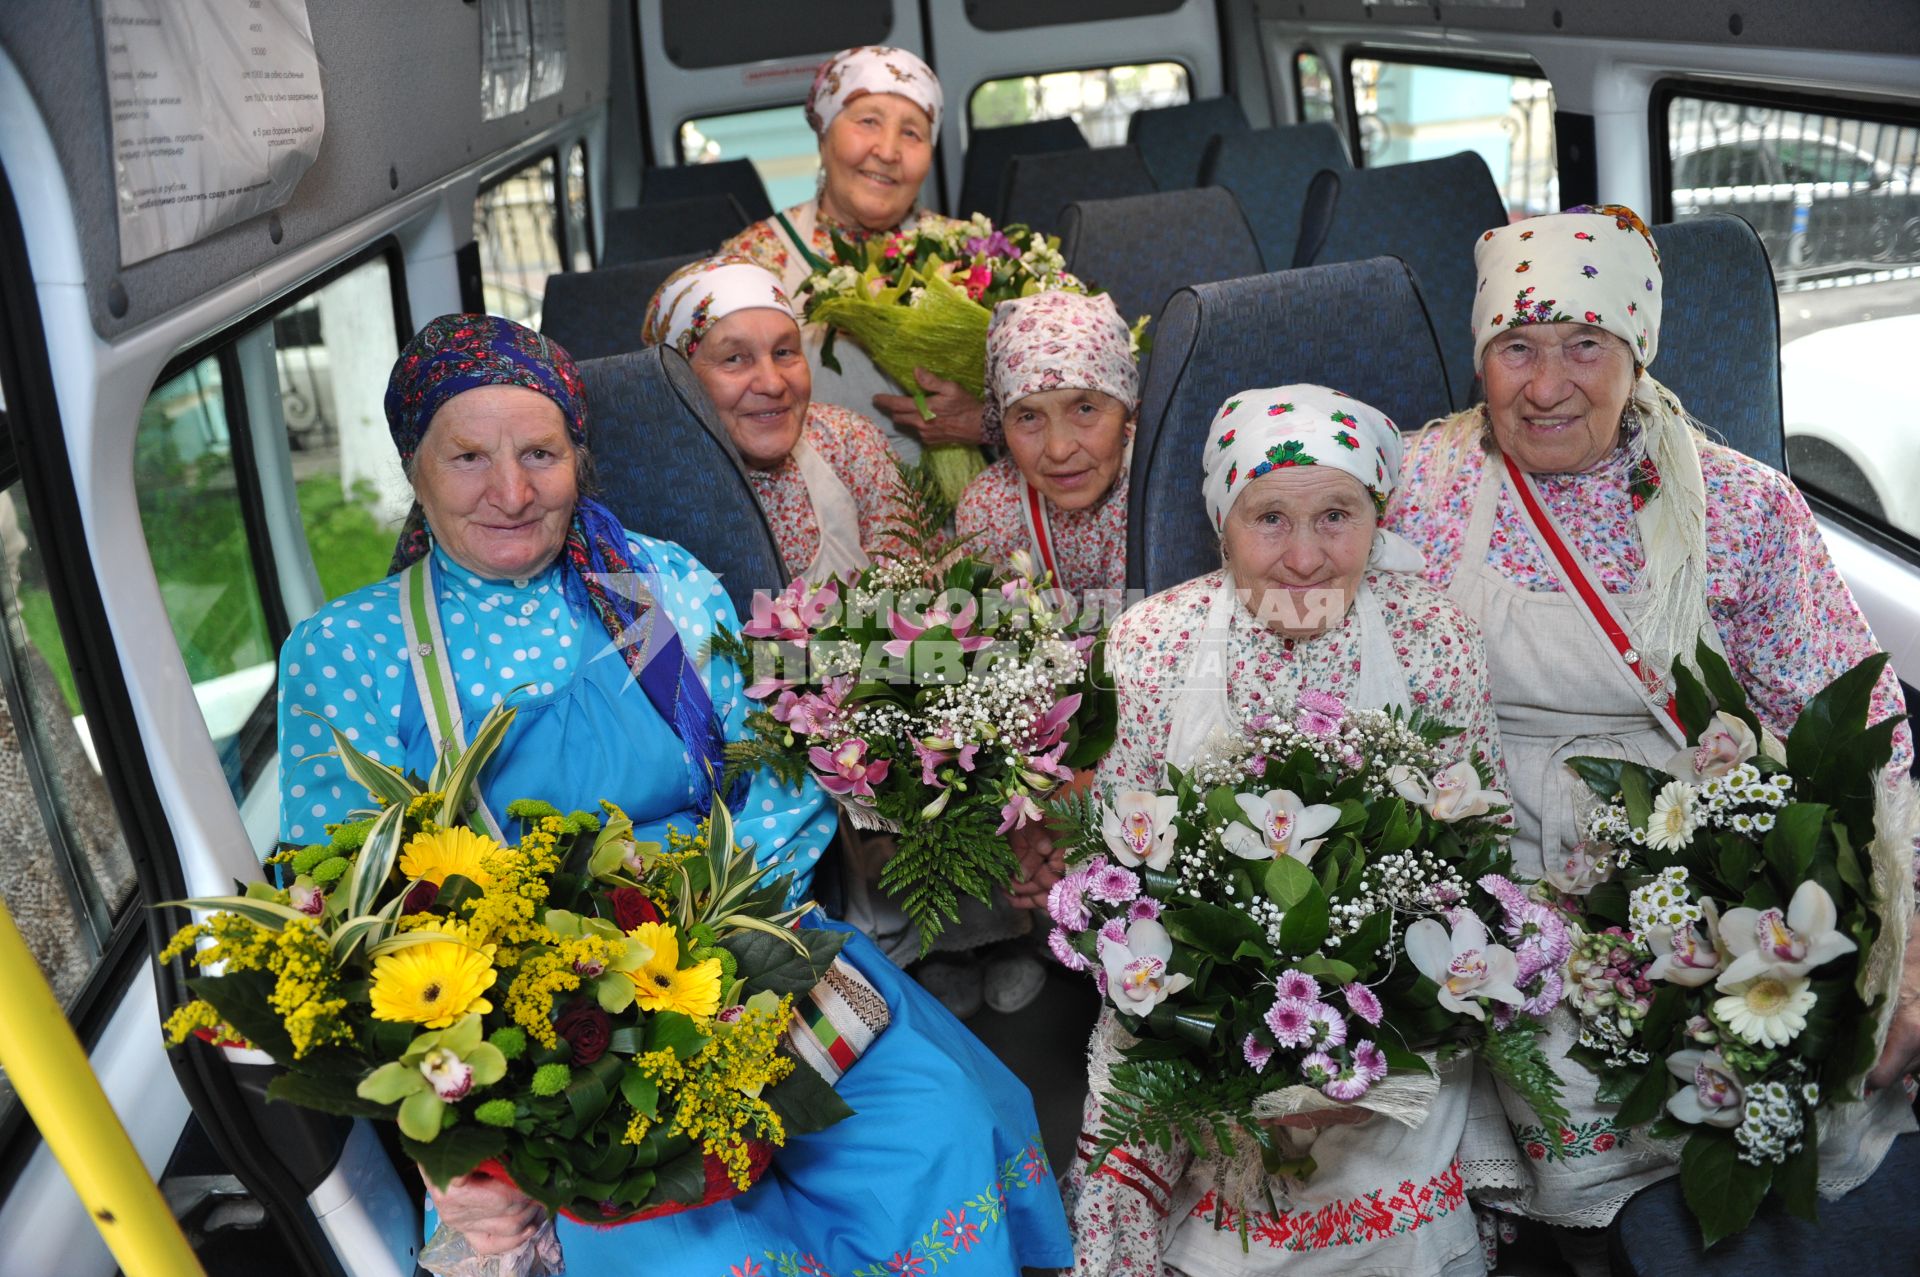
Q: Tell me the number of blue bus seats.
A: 12